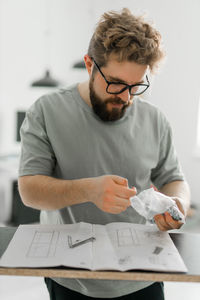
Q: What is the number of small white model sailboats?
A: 0